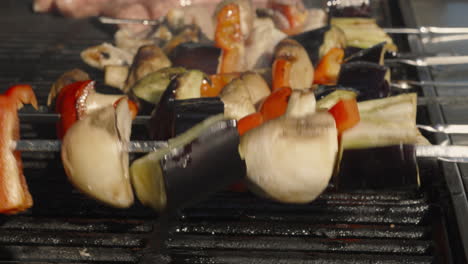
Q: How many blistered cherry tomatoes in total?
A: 0